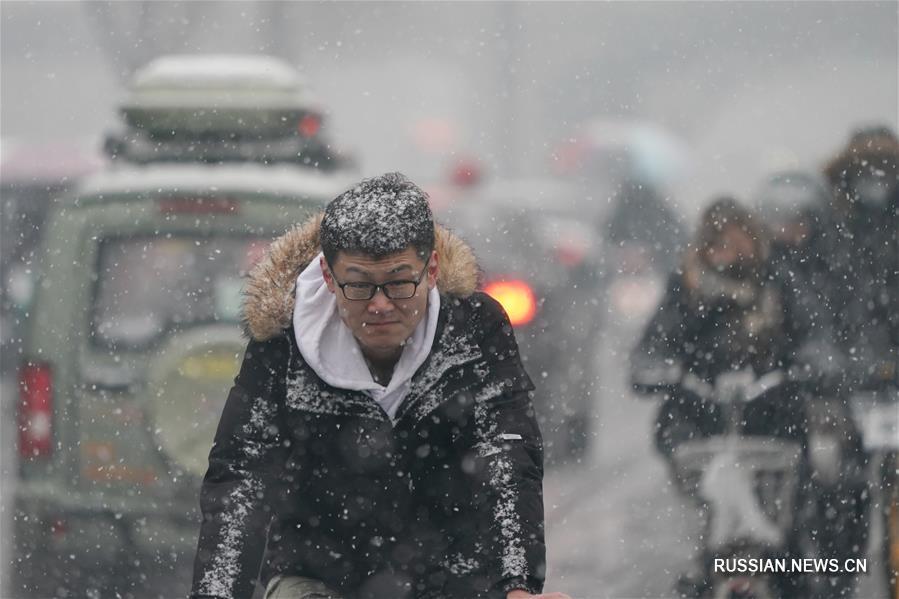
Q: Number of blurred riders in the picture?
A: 3